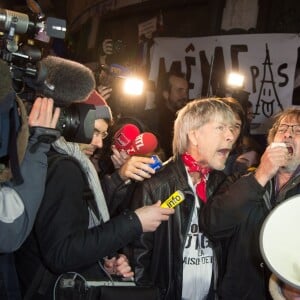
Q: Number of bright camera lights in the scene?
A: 2